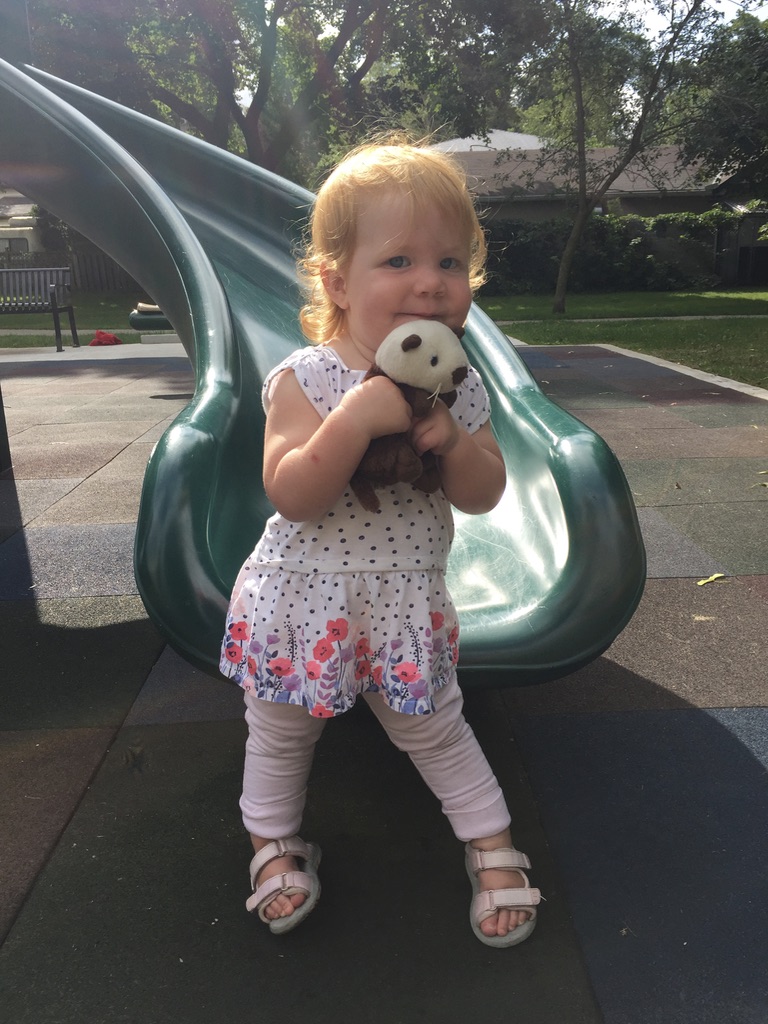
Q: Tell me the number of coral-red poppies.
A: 15